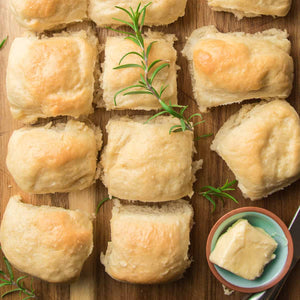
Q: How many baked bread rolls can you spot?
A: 11